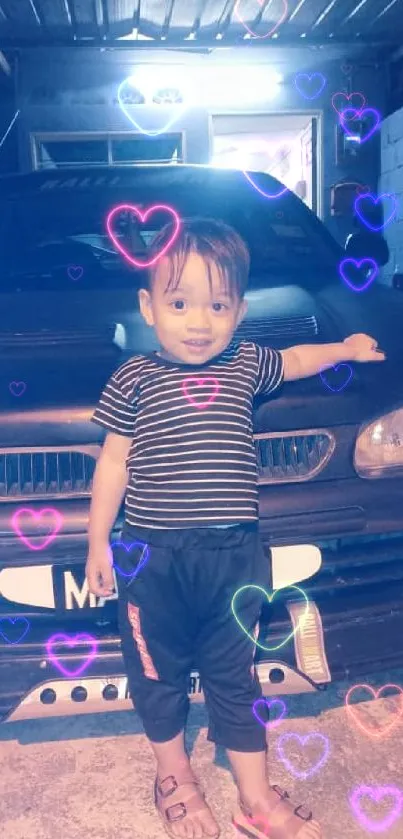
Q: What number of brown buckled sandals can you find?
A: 2